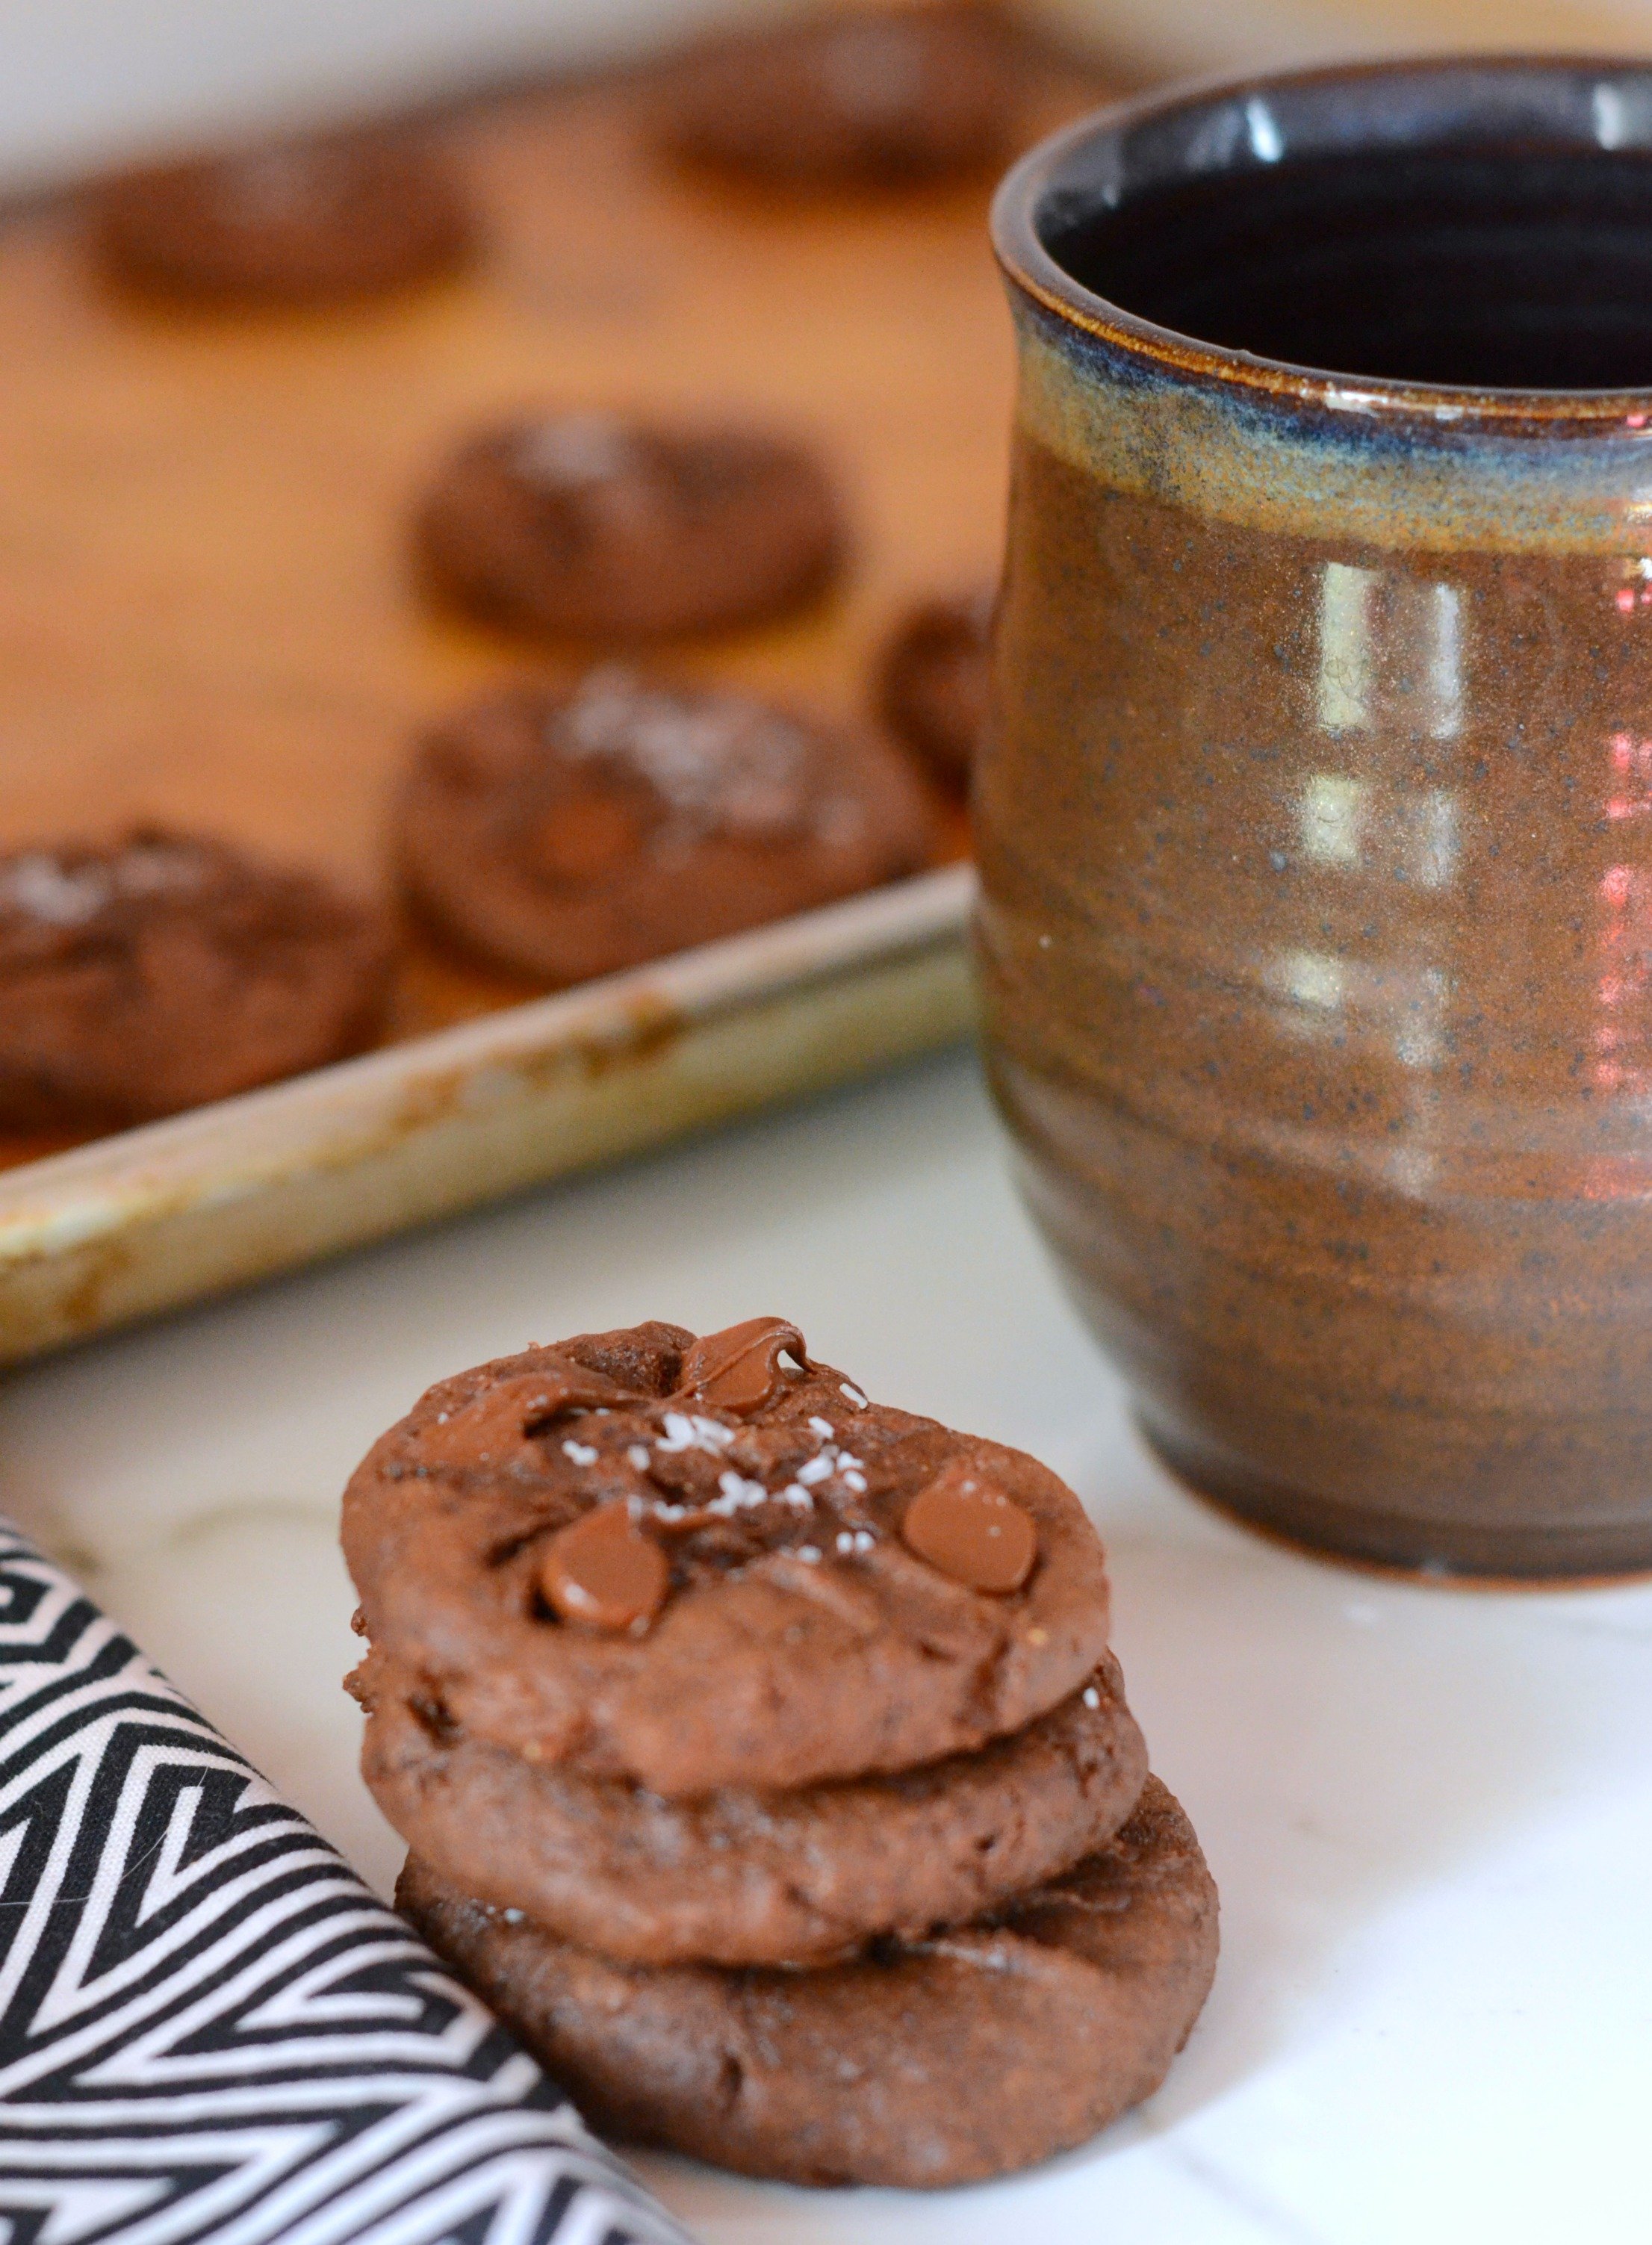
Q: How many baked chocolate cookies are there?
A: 9